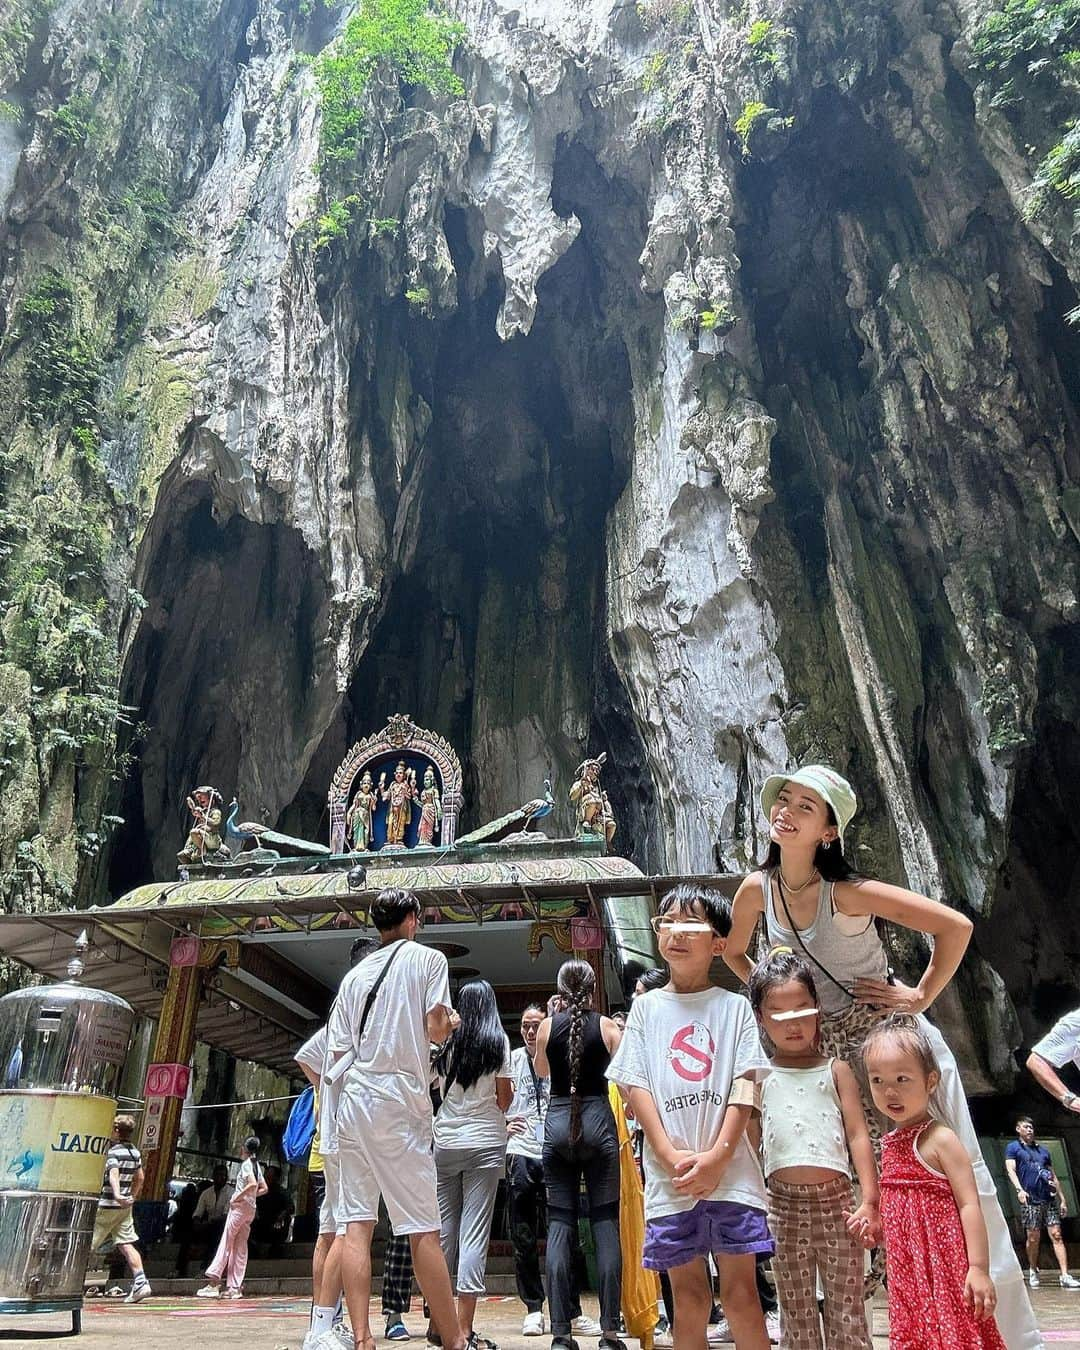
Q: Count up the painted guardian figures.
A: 2